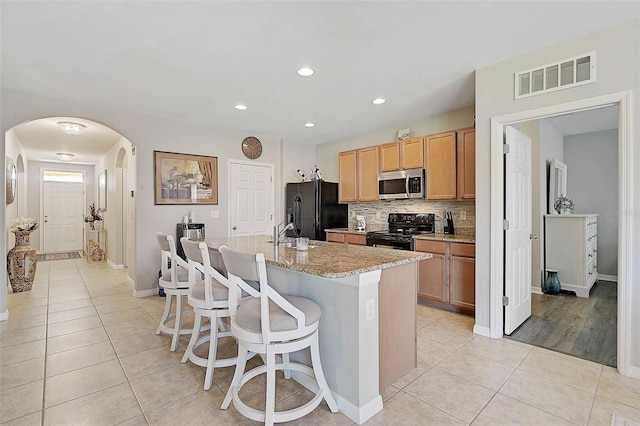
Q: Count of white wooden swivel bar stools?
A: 3